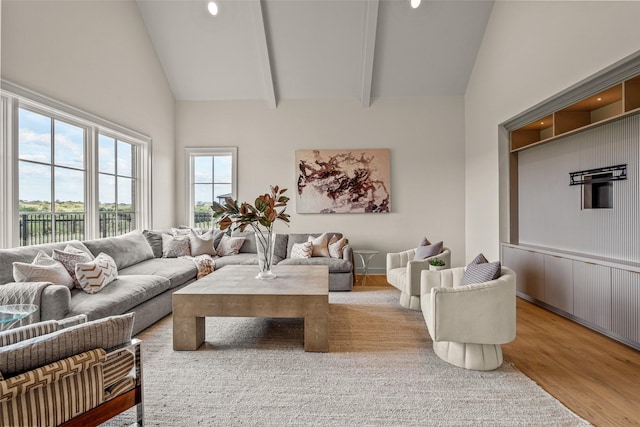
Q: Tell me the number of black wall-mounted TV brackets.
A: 1